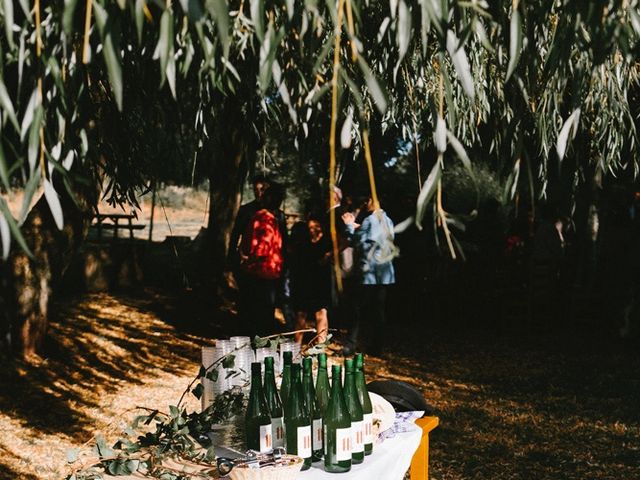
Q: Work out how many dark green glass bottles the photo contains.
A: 9